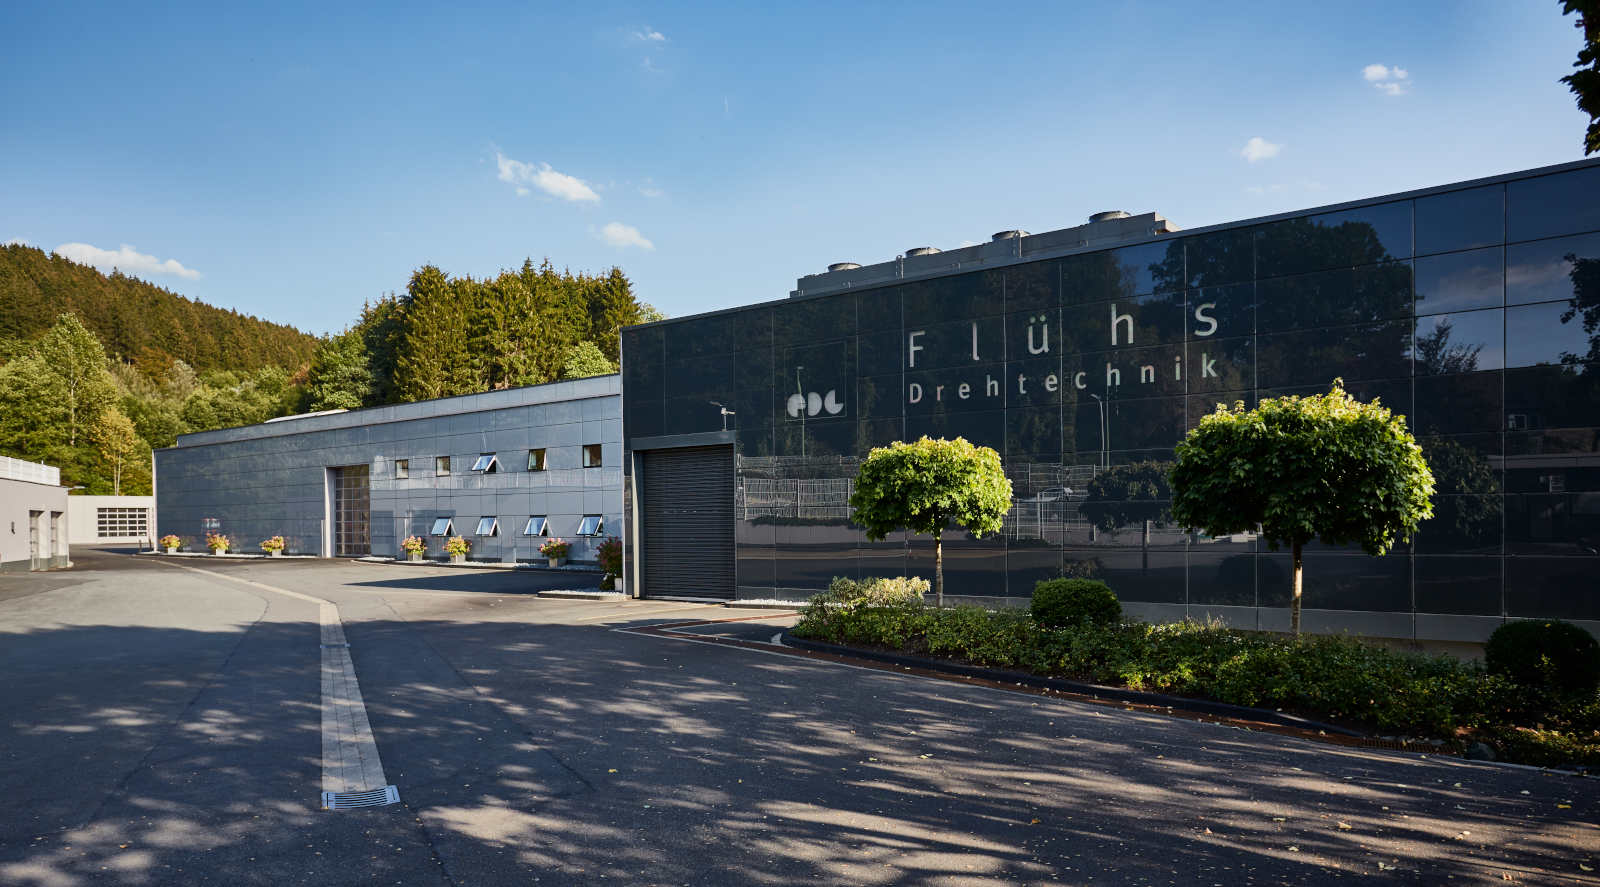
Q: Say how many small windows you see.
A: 9